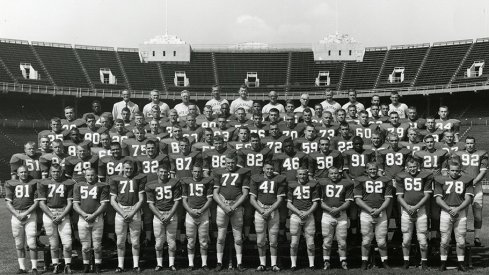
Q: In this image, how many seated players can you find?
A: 0